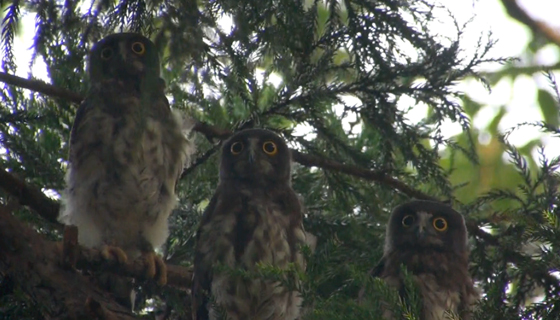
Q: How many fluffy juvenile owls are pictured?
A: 3